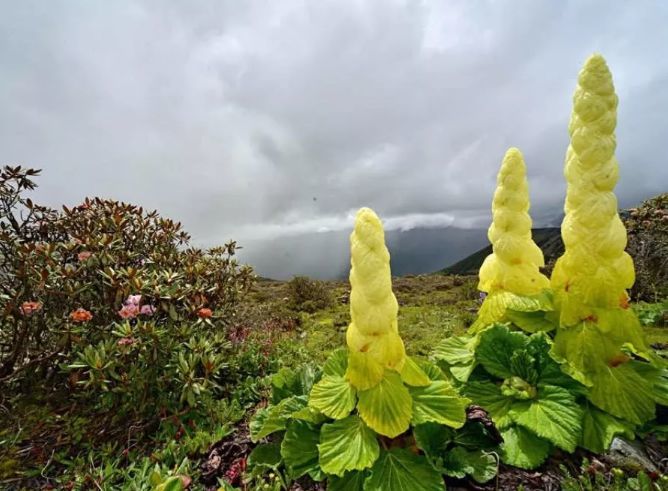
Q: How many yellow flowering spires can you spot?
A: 3